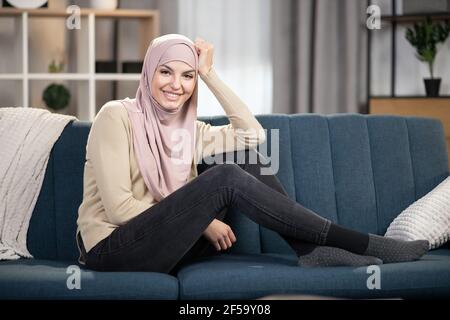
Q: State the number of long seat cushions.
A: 2